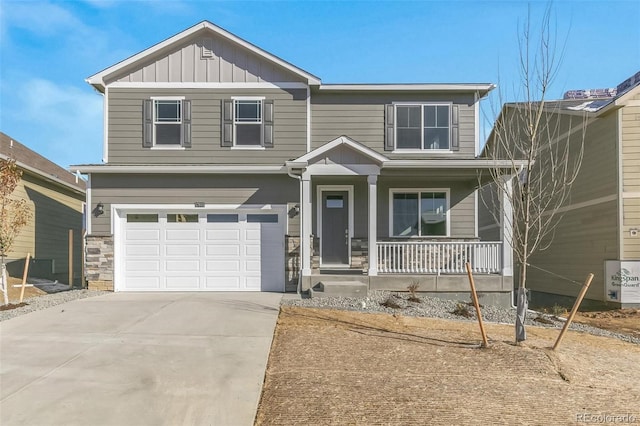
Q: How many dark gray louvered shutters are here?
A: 6